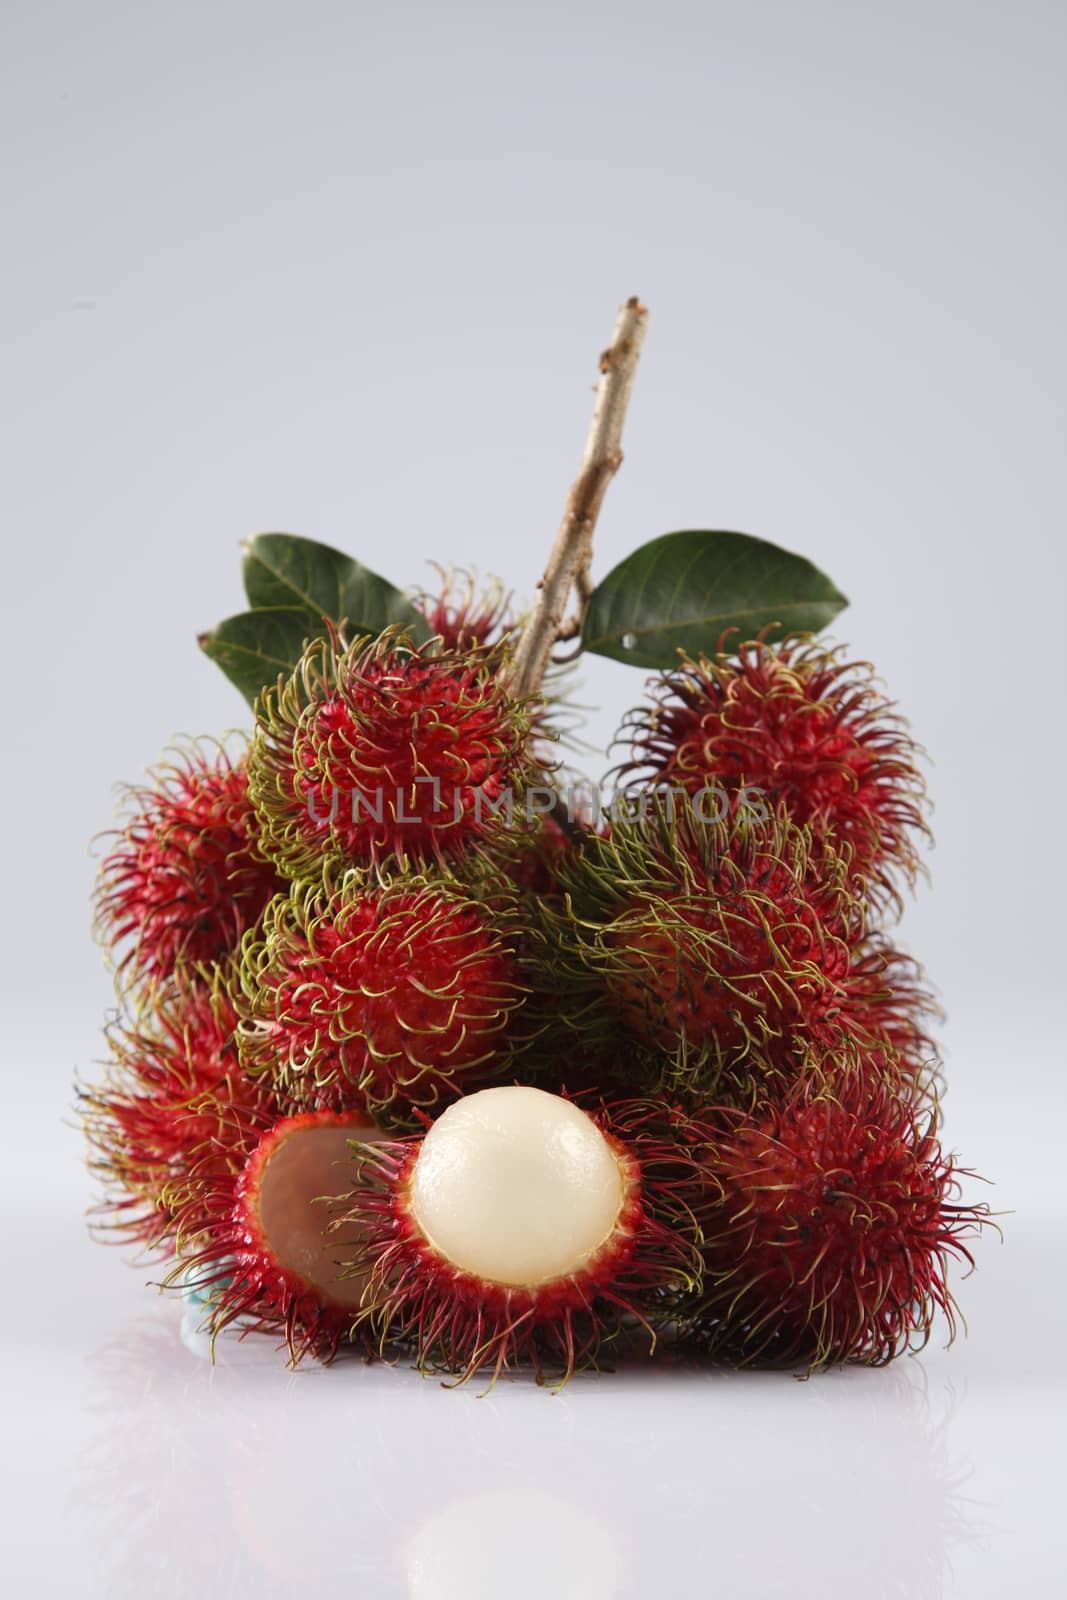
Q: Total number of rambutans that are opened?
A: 1